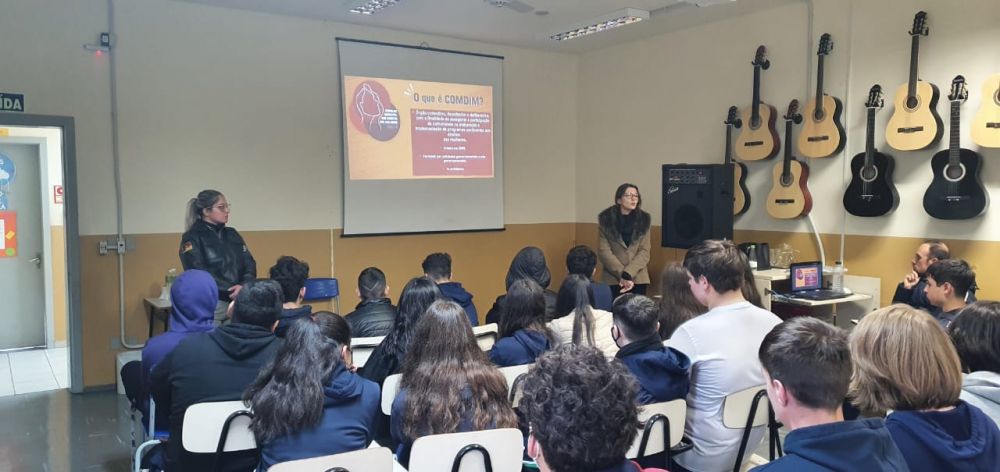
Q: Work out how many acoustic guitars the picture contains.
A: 8